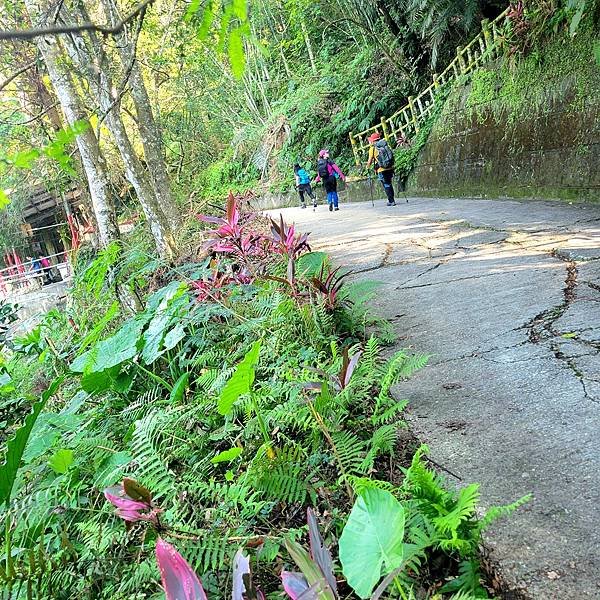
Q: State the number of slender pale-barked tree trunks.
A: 3